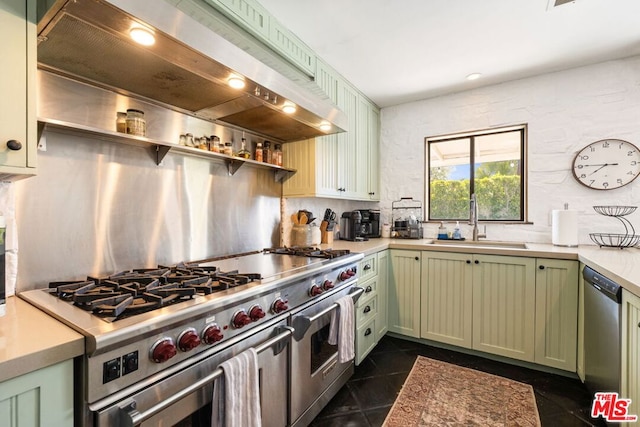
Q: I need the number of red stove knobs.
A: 10